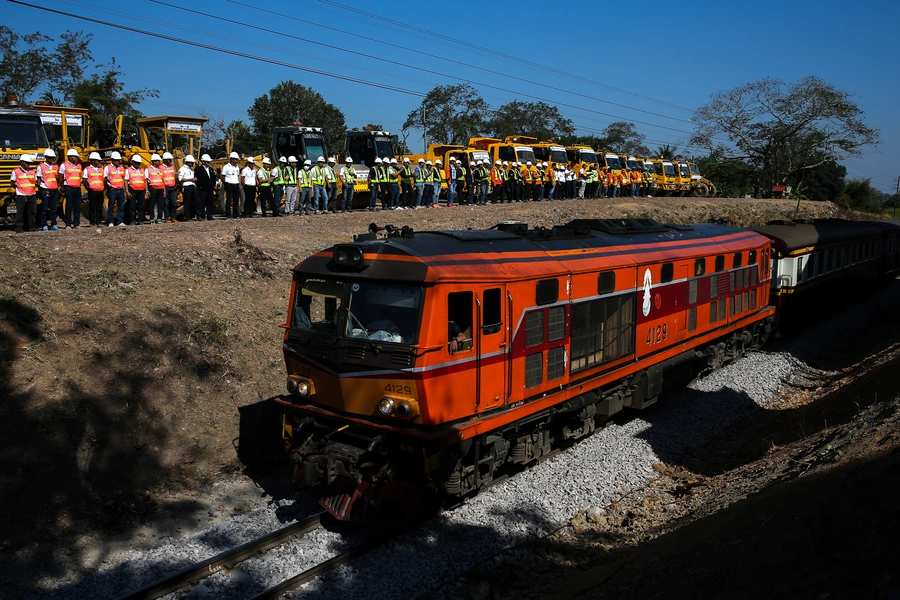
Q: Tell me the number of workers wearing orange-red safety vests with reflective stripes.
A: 8